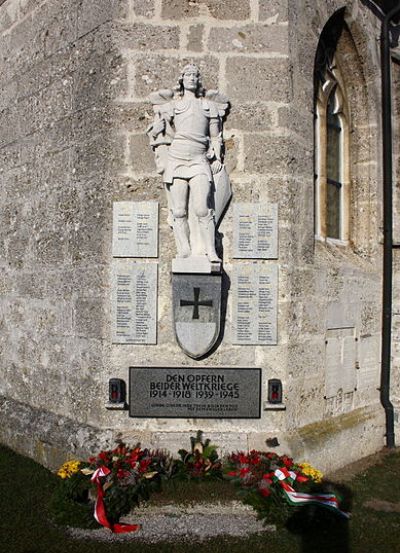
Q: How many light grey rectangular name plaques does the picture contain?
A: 4